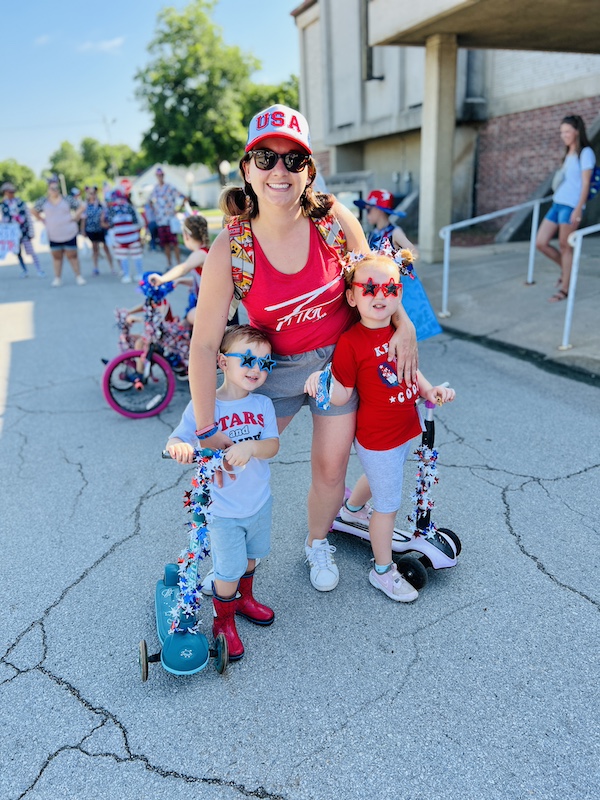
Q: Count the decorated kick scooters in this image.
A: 2